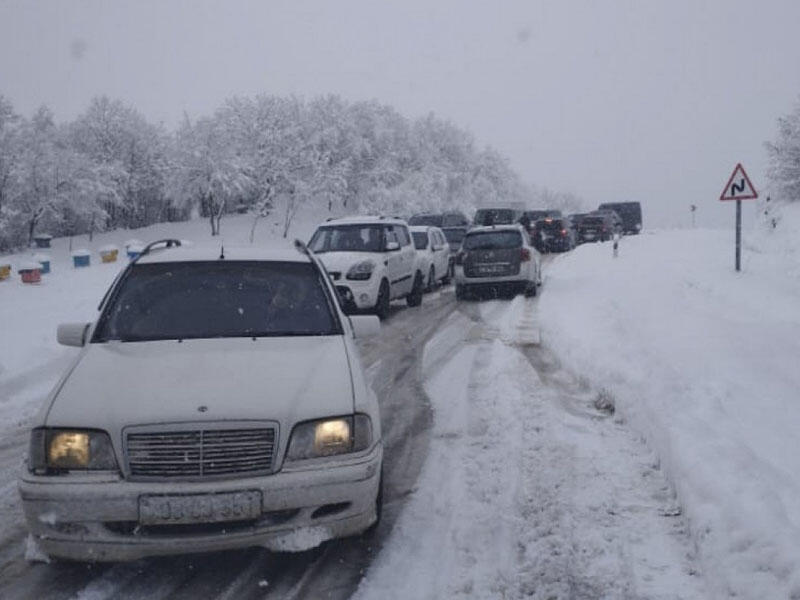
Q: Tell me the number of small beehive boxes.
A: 7